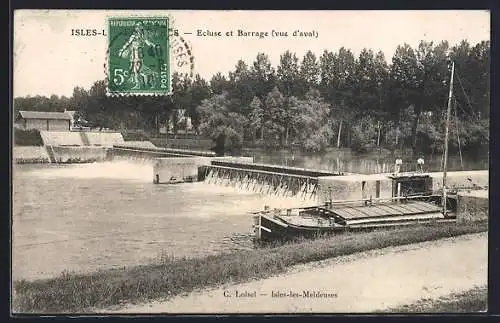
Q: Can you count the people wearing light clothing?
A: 2